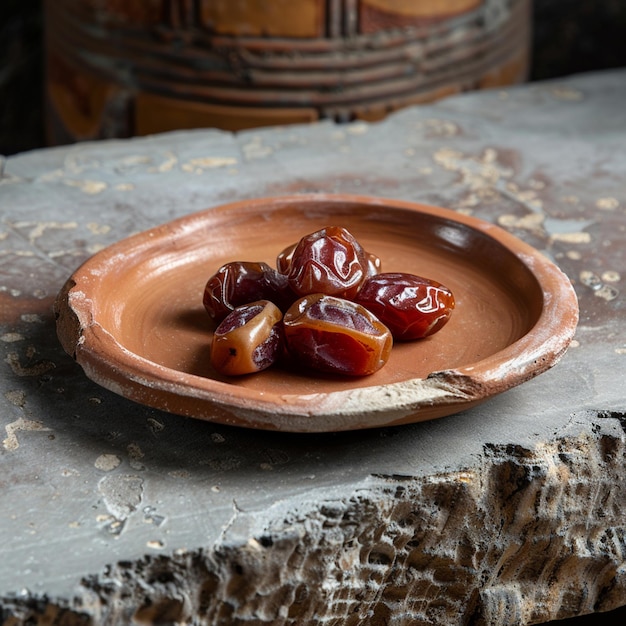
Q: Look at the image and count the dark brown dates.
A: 6